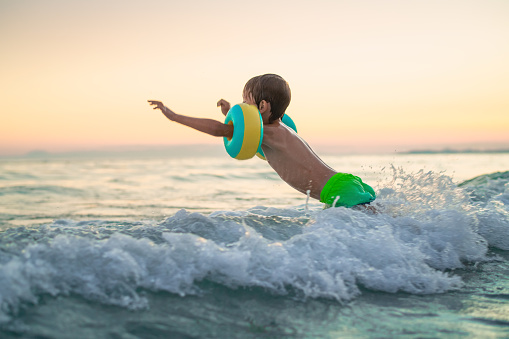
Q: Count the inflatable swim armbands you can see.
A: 2